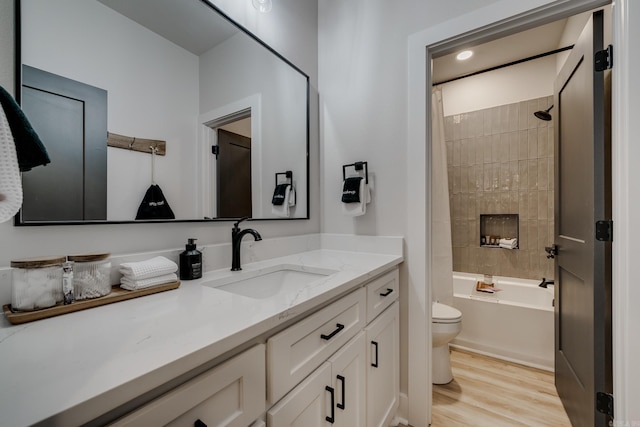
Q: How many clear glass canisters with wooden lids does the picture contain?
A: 2